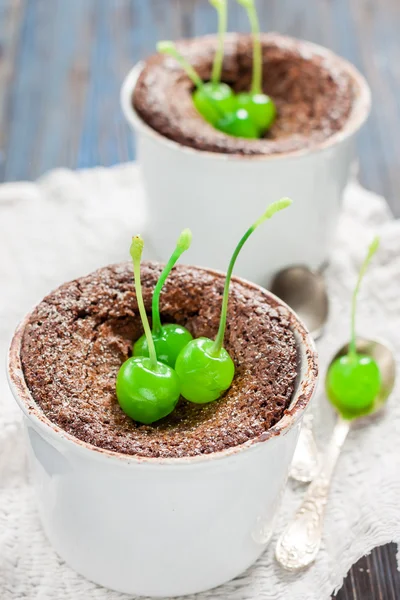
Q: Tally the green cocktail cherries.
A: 7